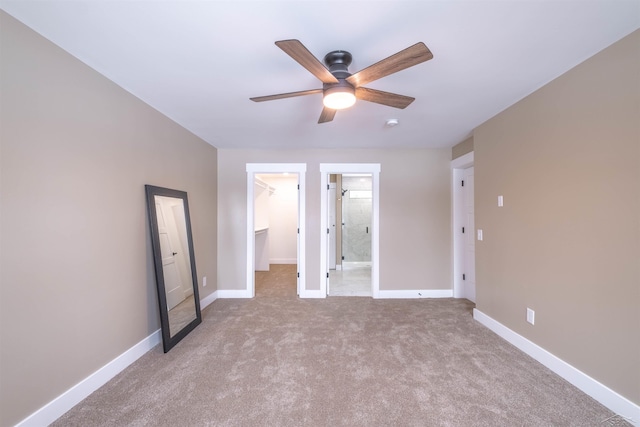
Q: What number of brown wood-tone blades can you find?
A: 5